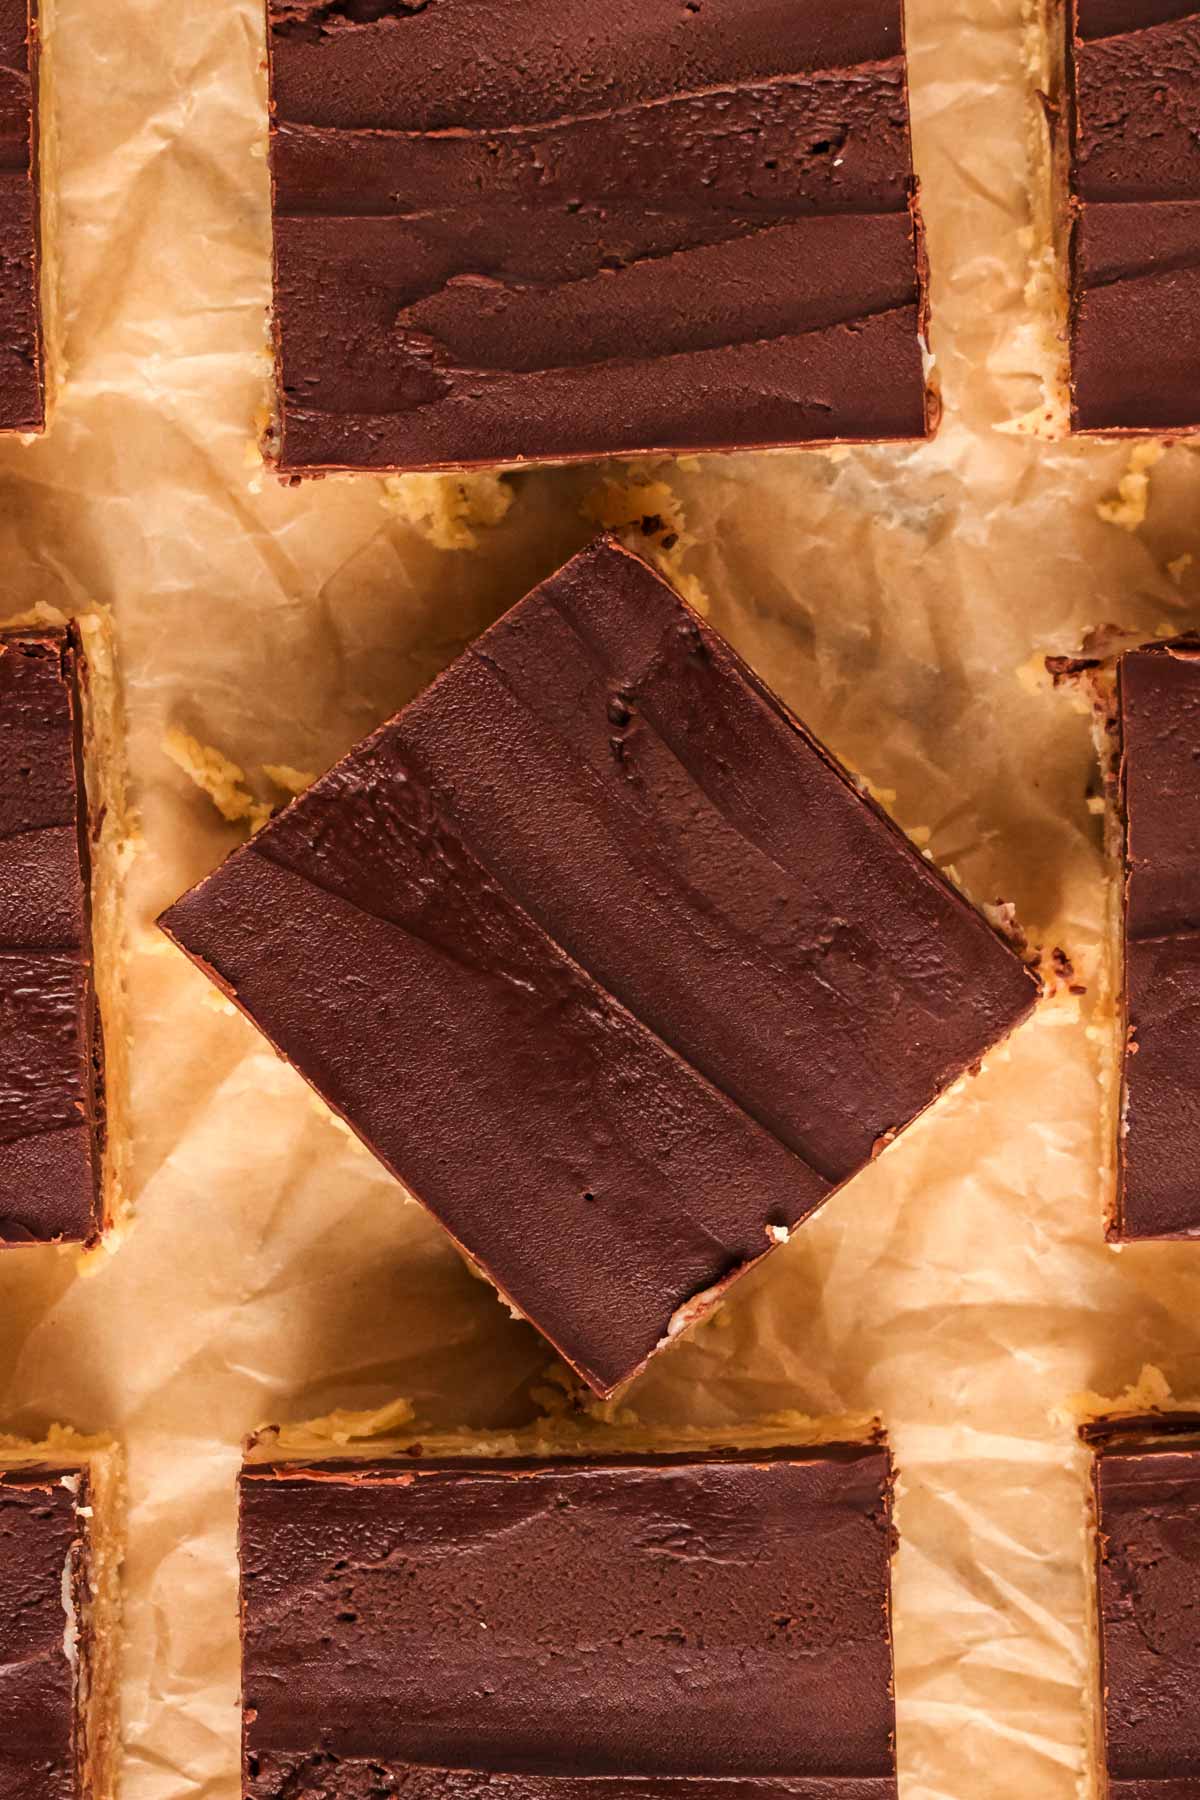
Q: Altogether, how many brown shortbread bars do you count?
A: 9